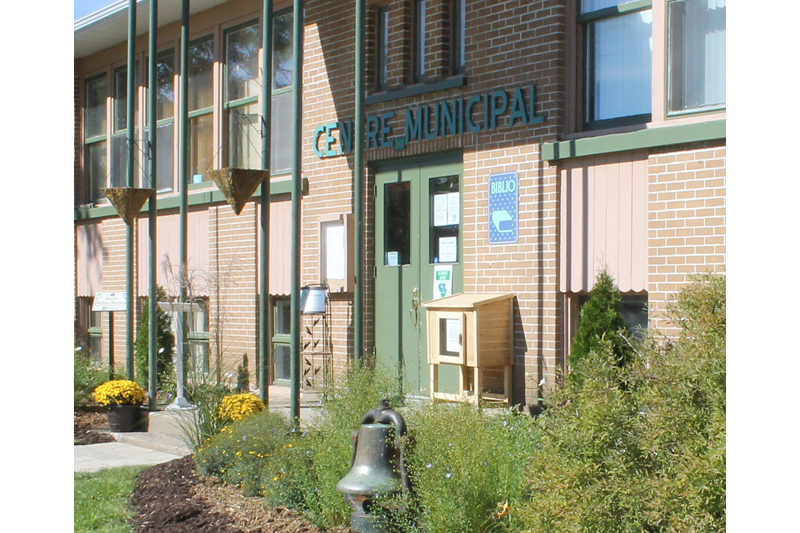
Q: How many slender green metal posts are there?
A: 6